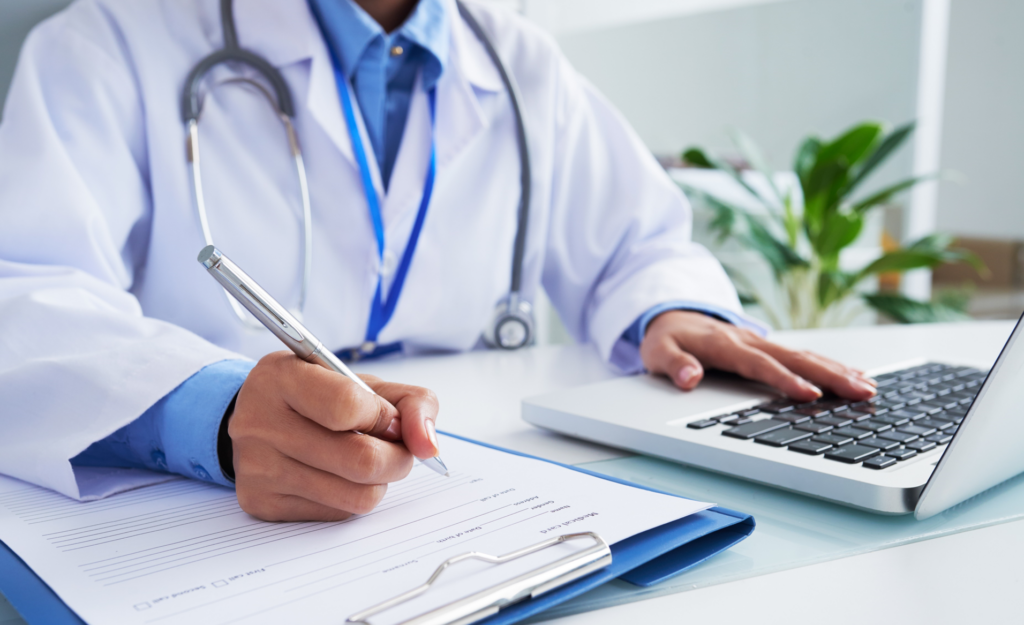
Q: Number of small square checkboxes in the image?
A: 2